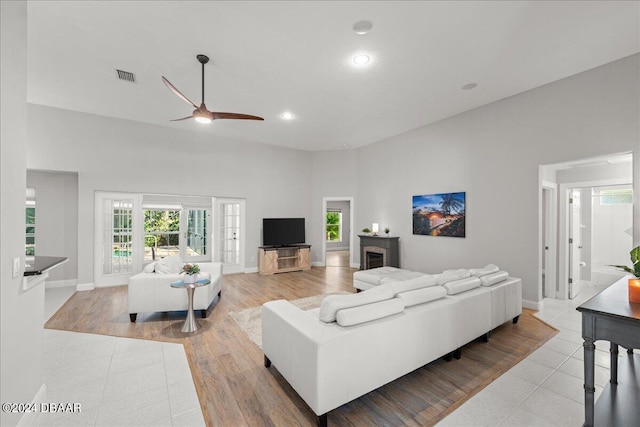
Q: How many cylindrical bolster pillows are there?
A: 4